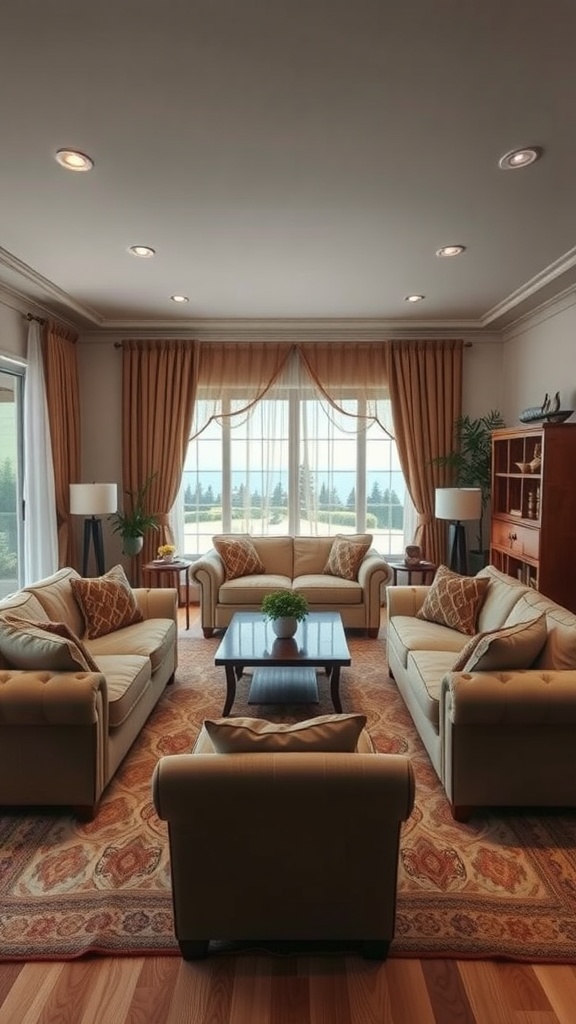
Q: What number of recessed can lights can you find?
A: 6